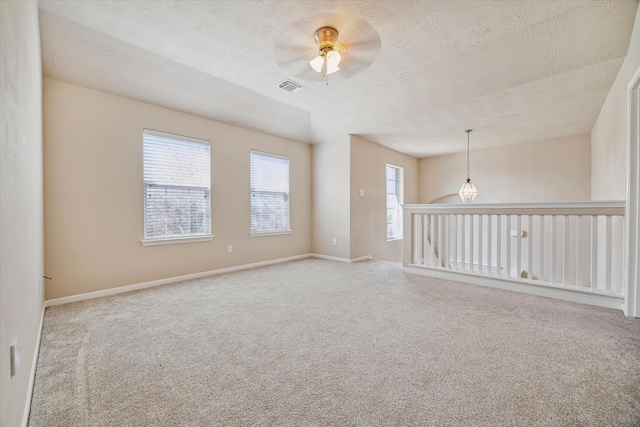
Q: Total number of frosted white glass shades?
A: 3